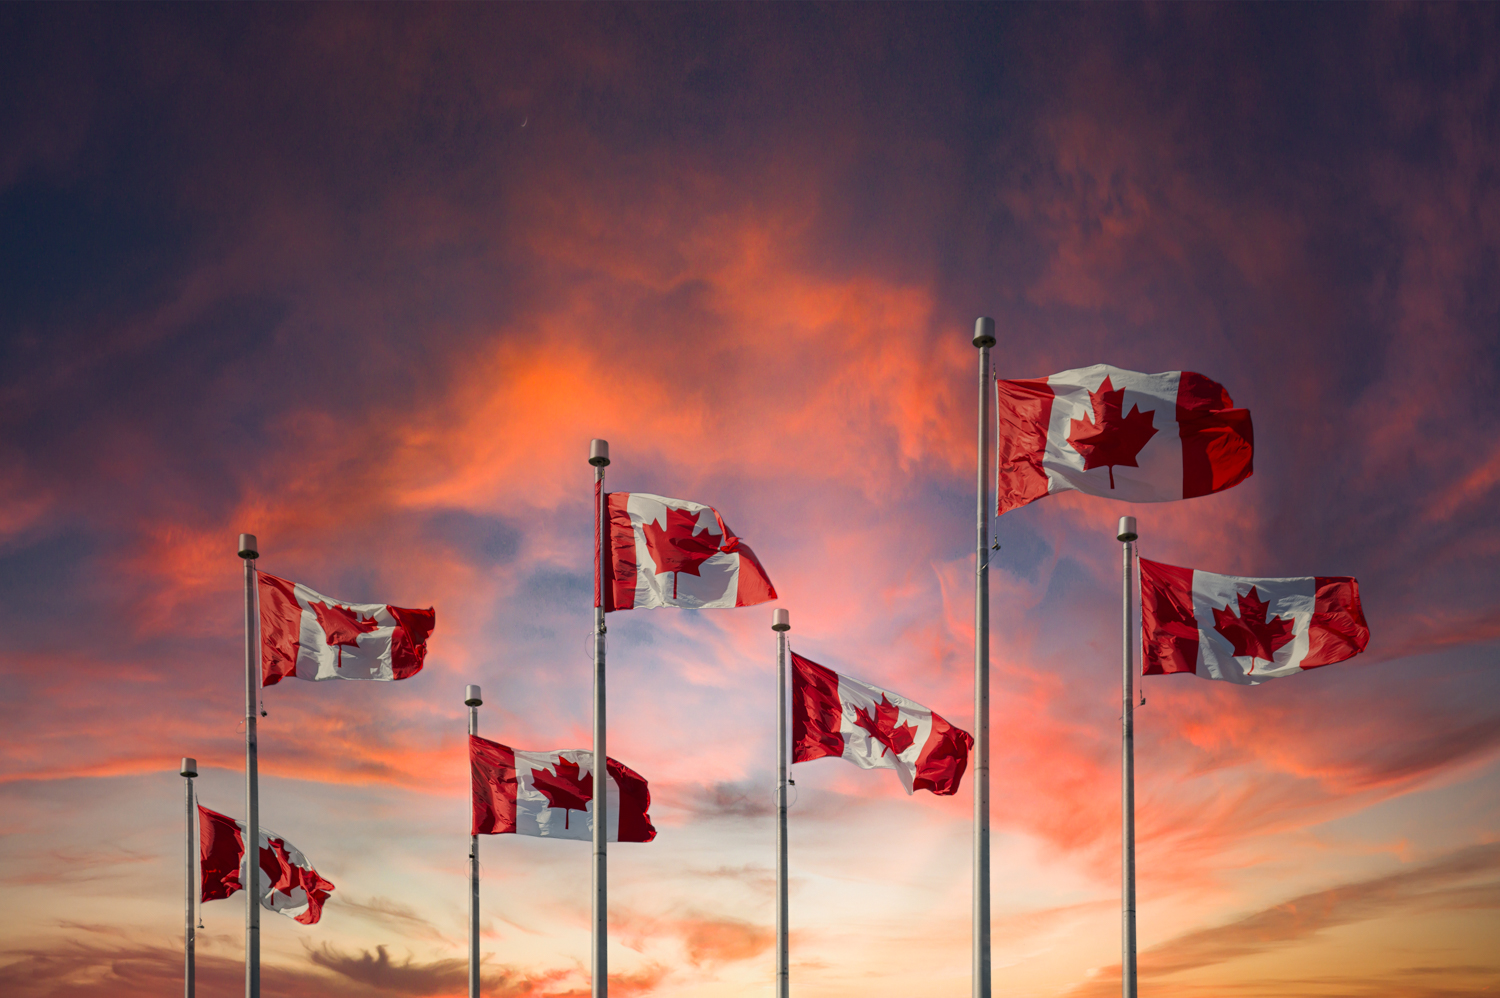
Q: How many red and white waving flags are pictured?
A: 7